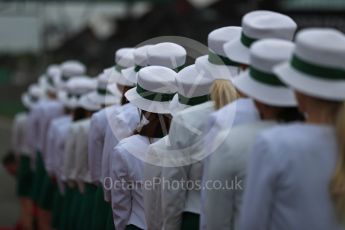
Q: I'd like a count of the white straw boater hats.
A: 15